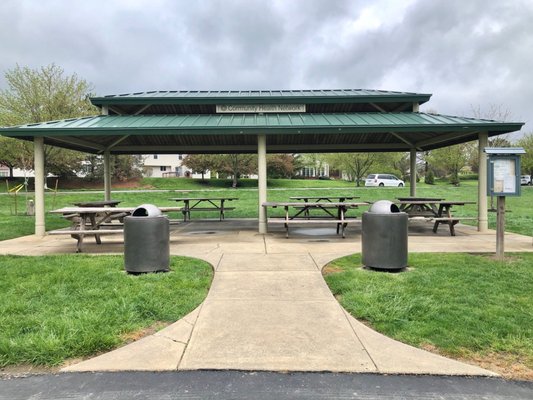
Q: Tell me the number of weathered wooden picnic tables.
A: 7